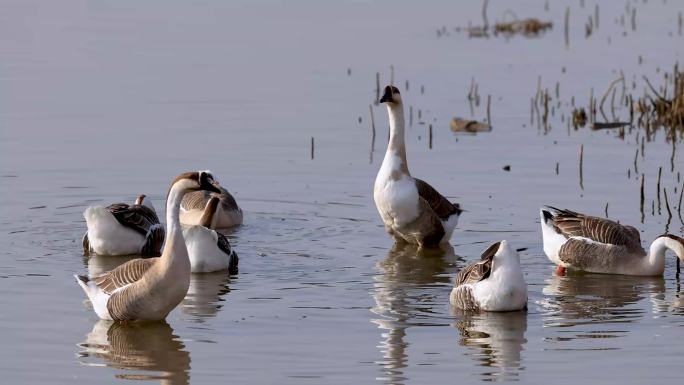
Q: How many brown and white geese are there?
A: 7